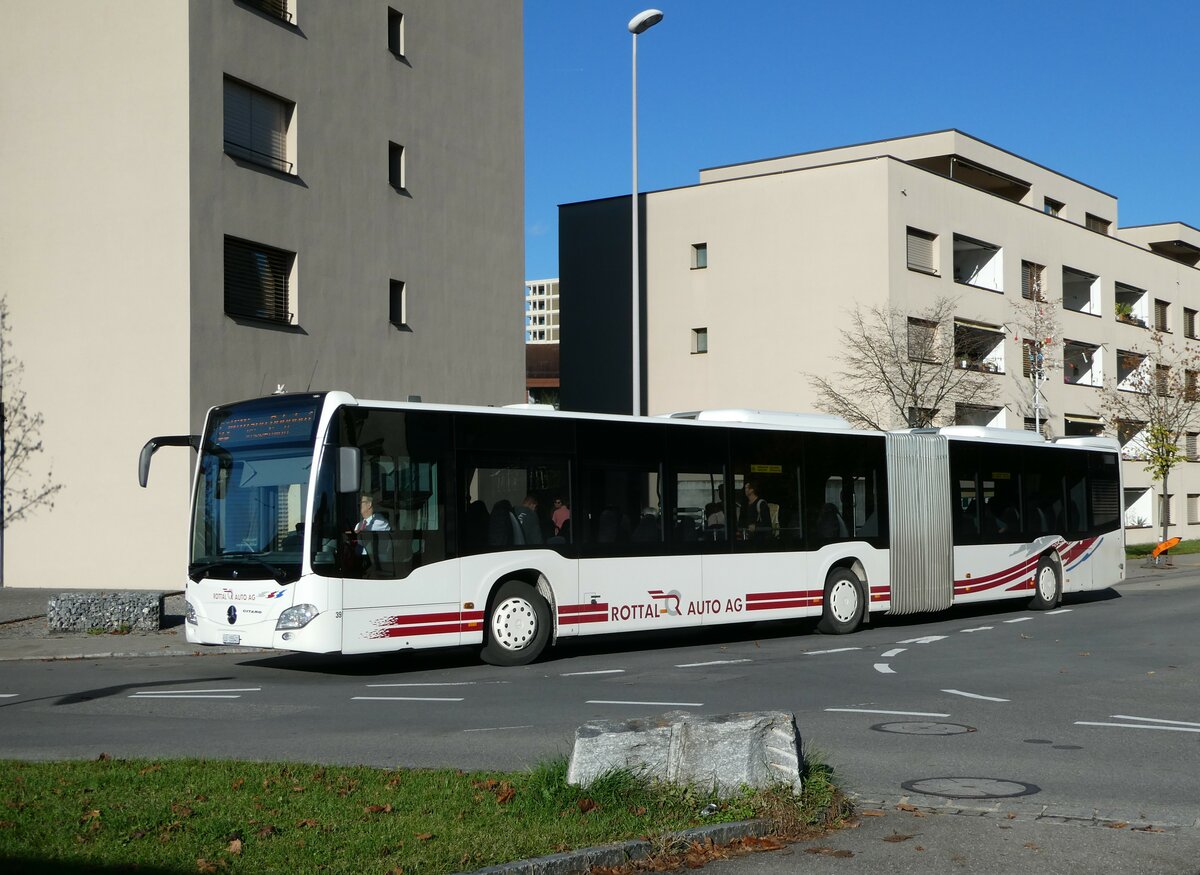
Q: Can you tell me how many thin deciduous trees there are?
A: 4